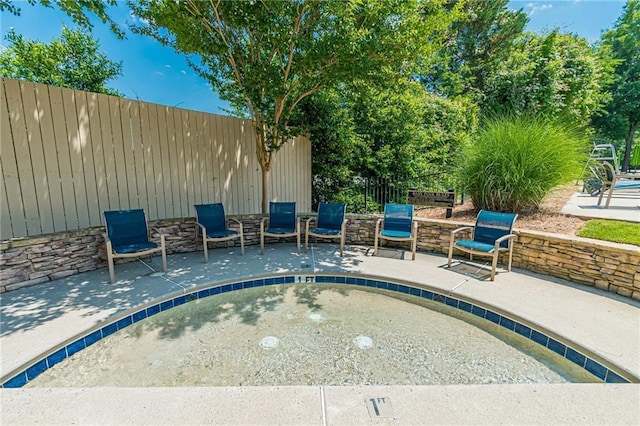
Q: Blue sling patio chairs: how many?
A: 6